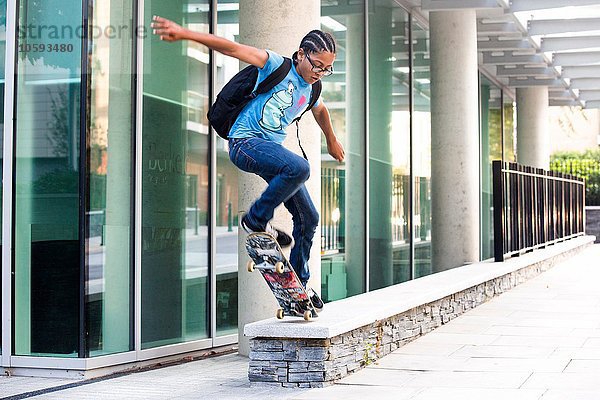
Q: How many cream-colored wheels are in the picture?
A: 4